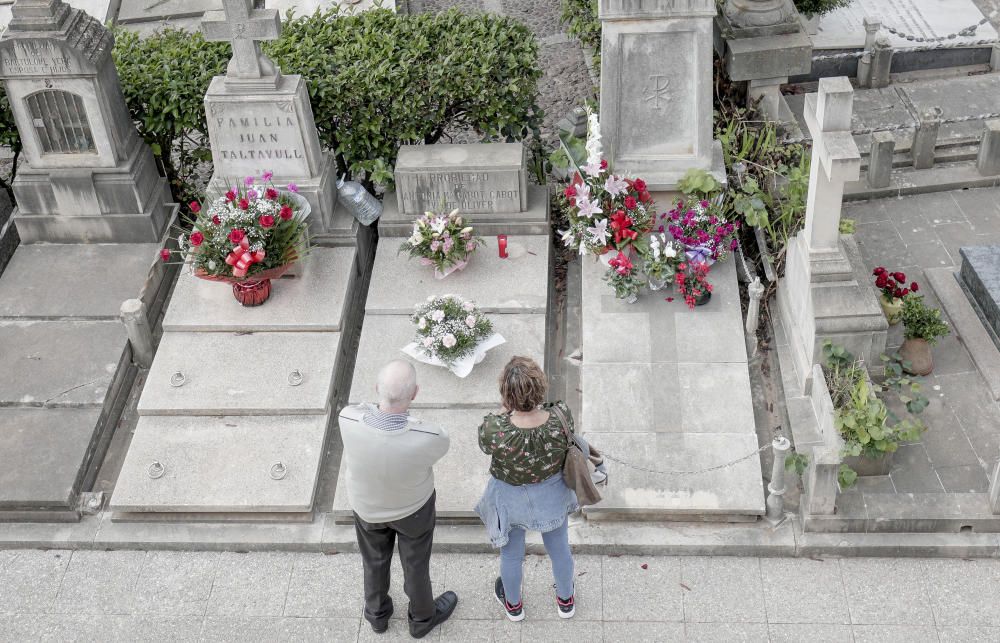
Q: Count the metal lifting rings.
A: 4